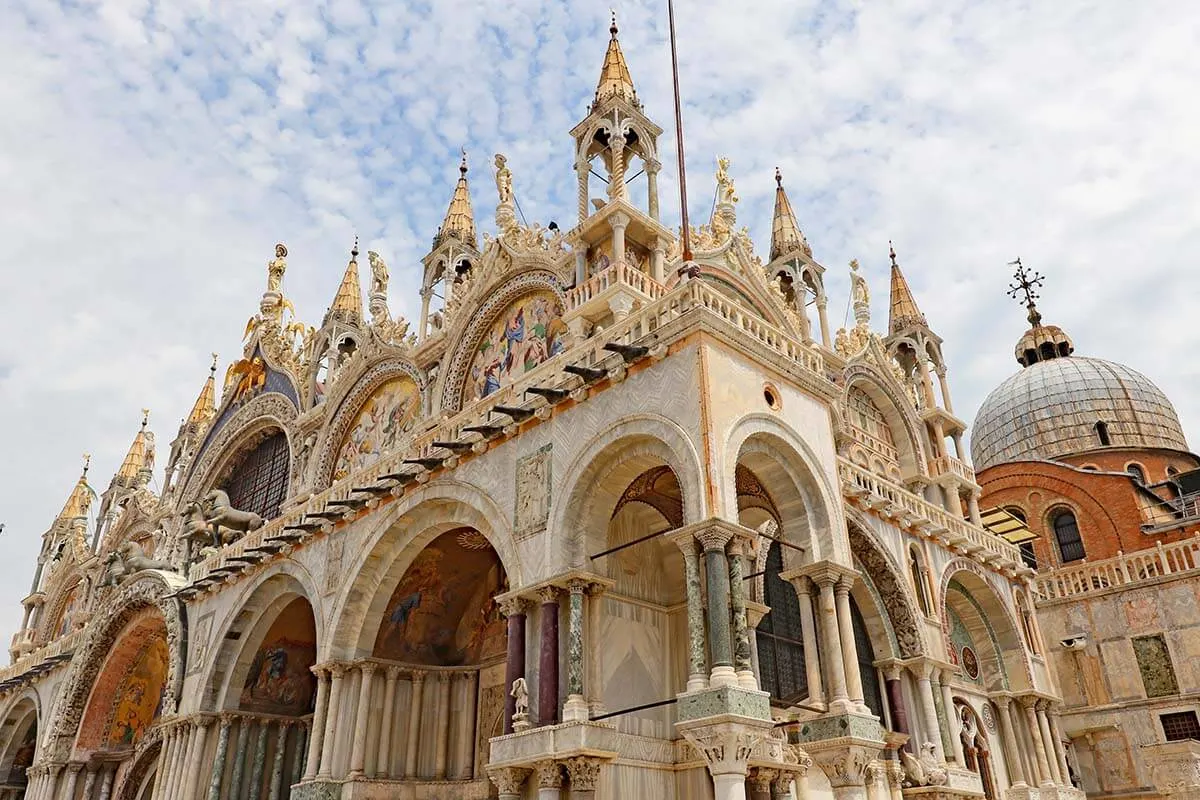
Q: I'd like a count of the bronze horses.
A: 4